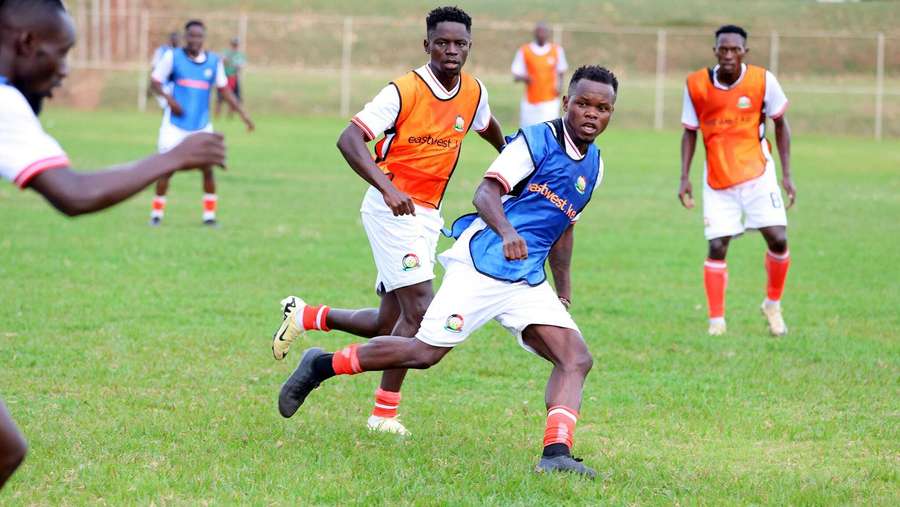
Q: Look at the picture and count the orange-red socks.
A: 8